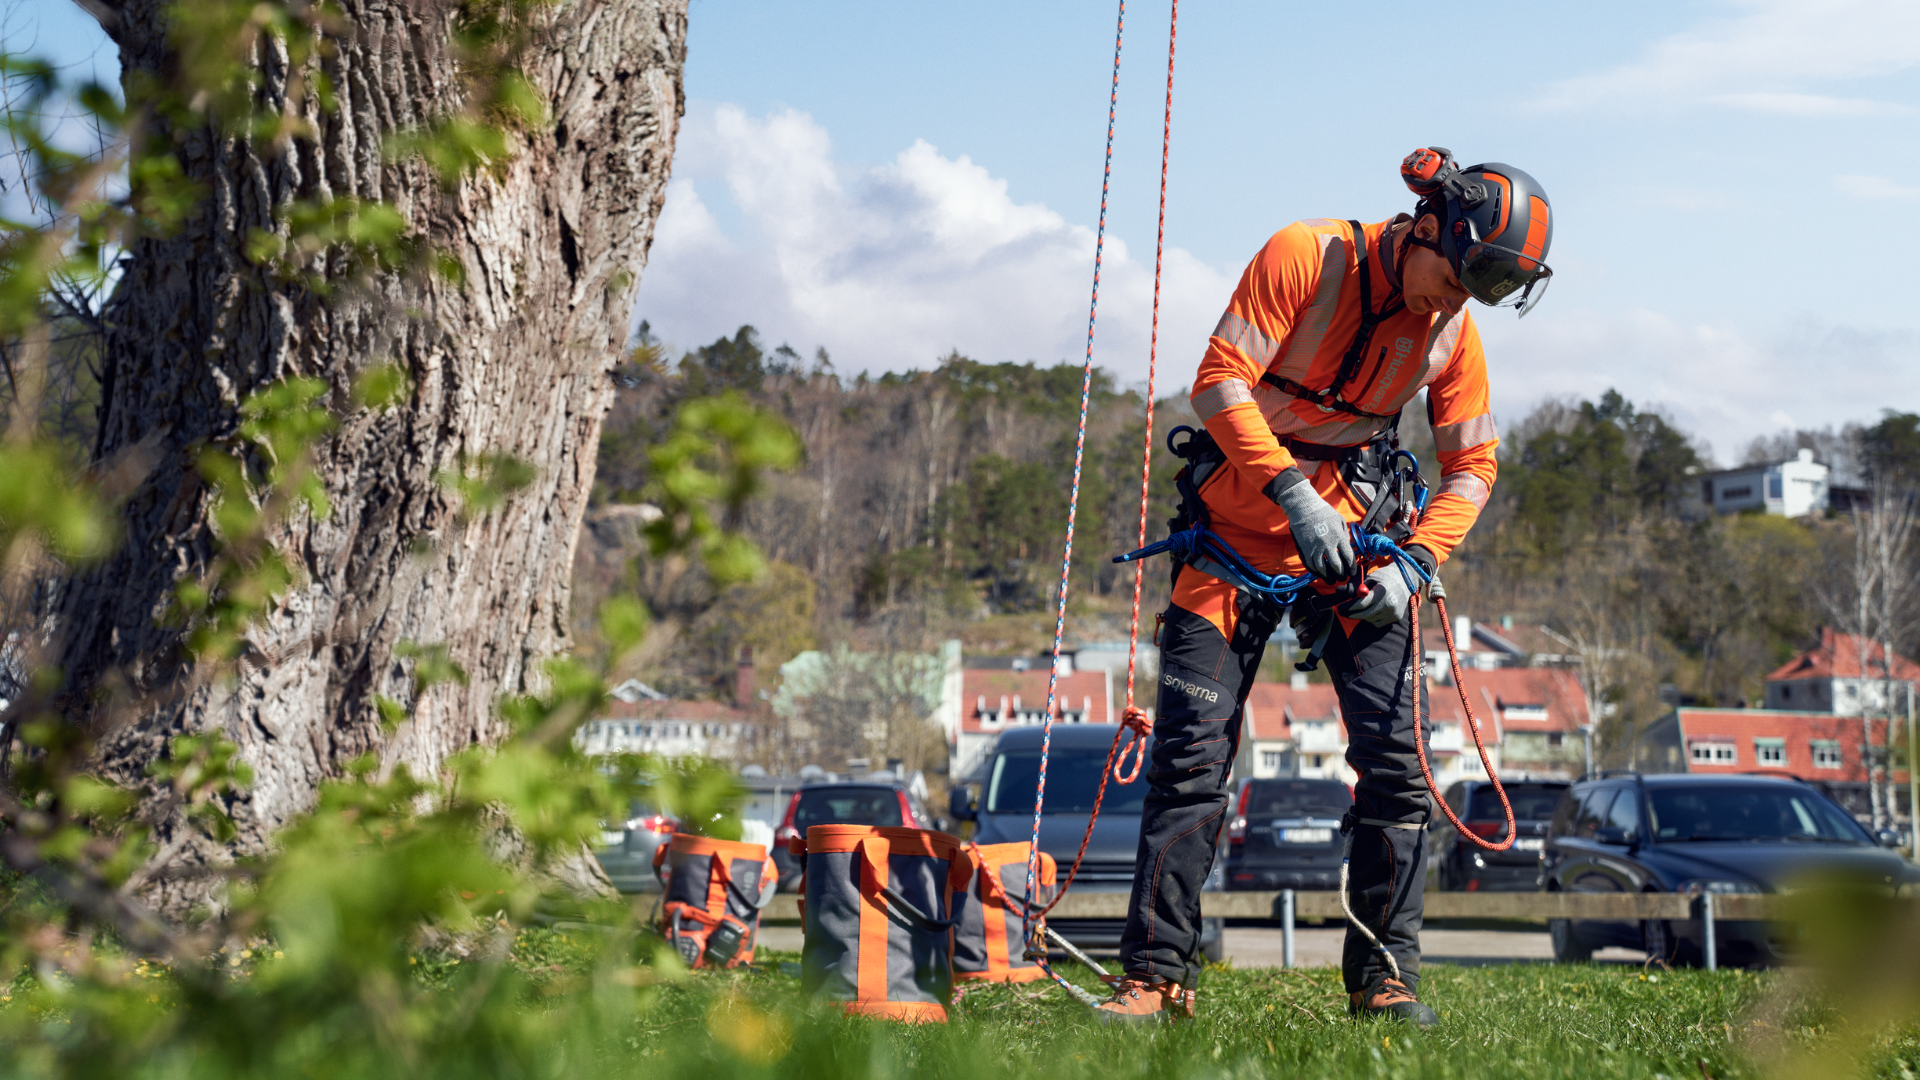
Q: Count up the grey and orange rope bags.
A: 3